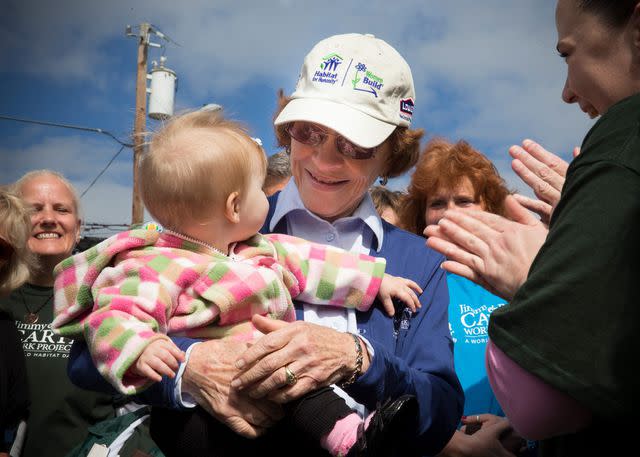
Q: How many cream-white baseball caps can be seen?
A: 1